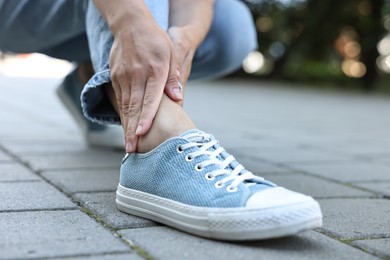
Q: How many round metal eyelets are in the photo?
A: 6